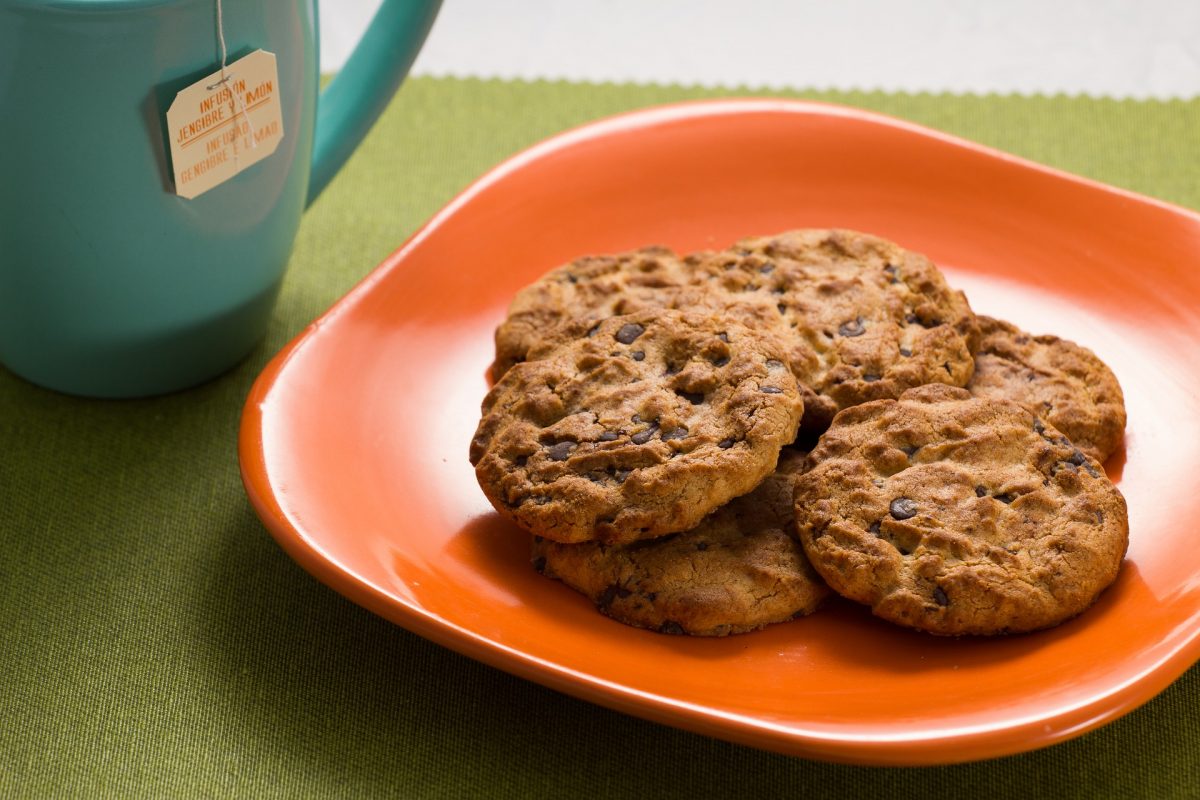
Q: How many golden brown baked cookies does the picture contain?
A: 6